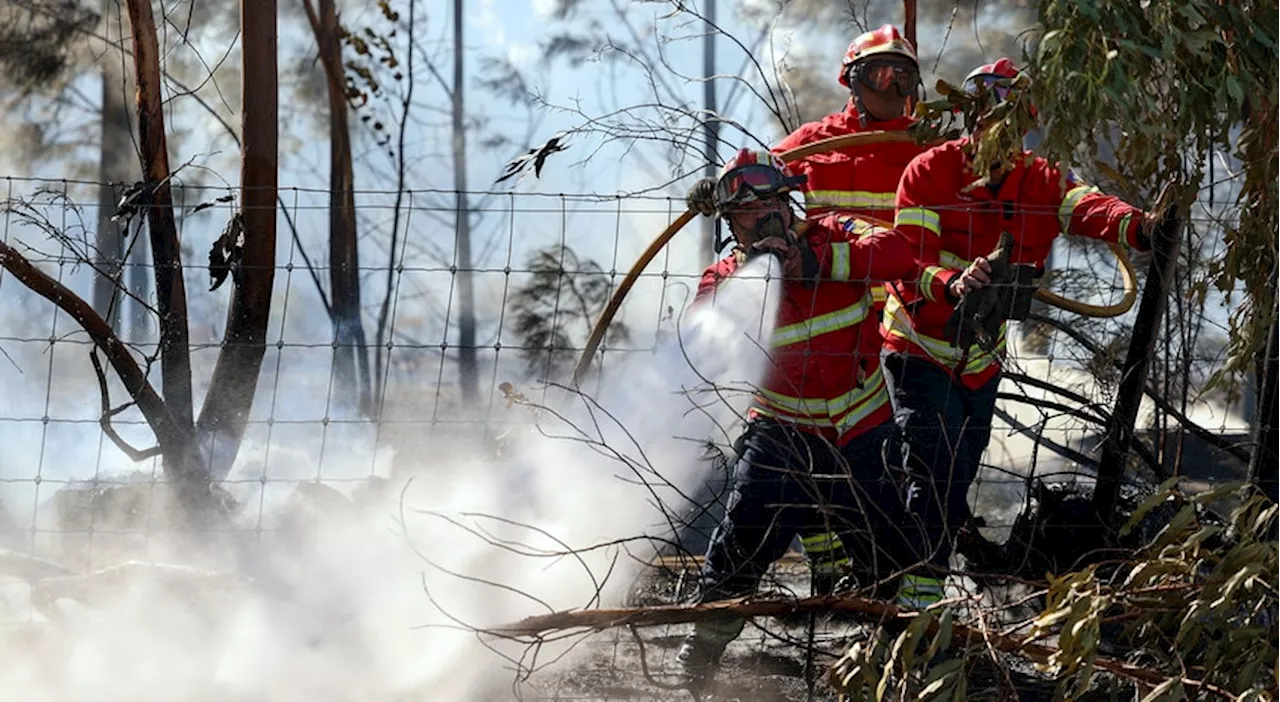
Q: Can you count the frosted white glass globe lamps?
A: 0